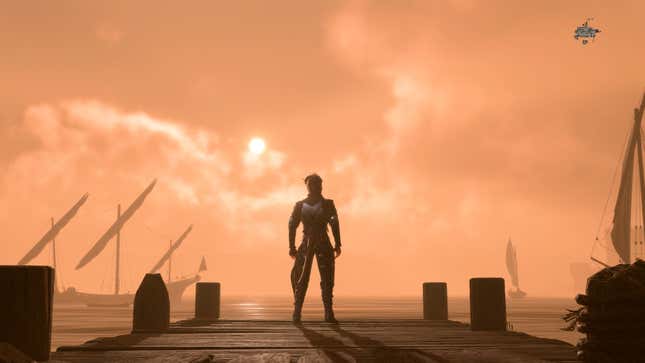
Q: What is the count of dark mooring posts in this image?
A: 5